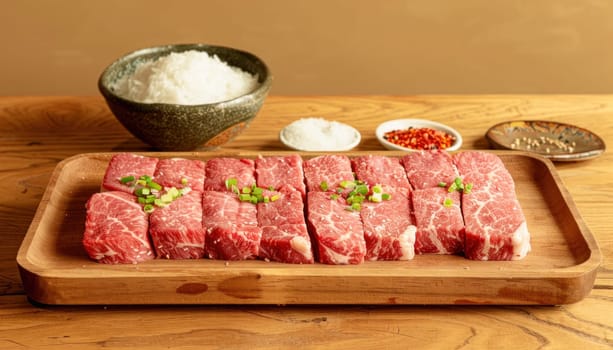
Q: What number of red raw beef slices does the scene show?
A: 15